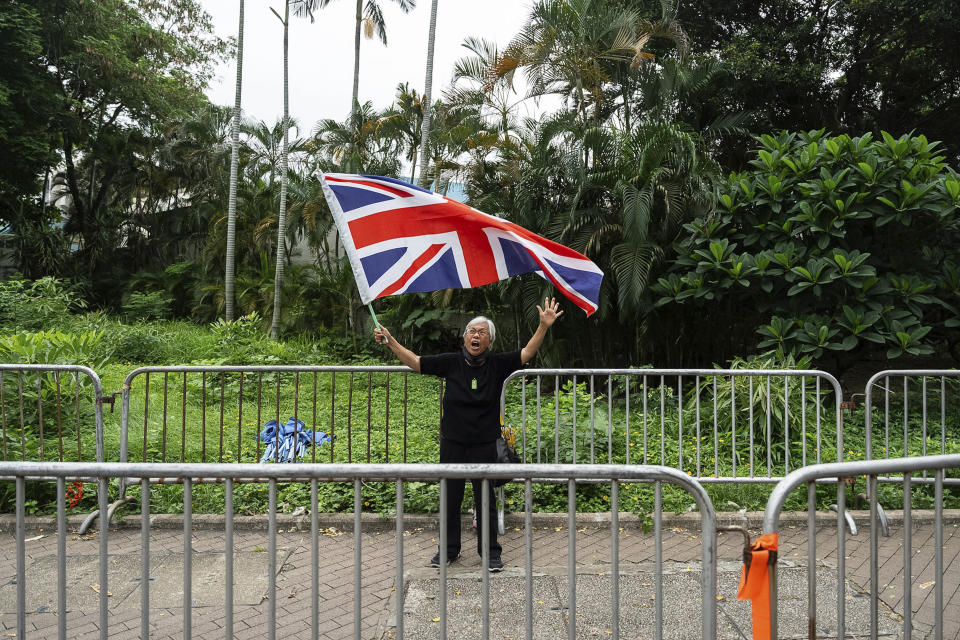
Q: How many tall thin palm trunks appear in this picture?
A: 4